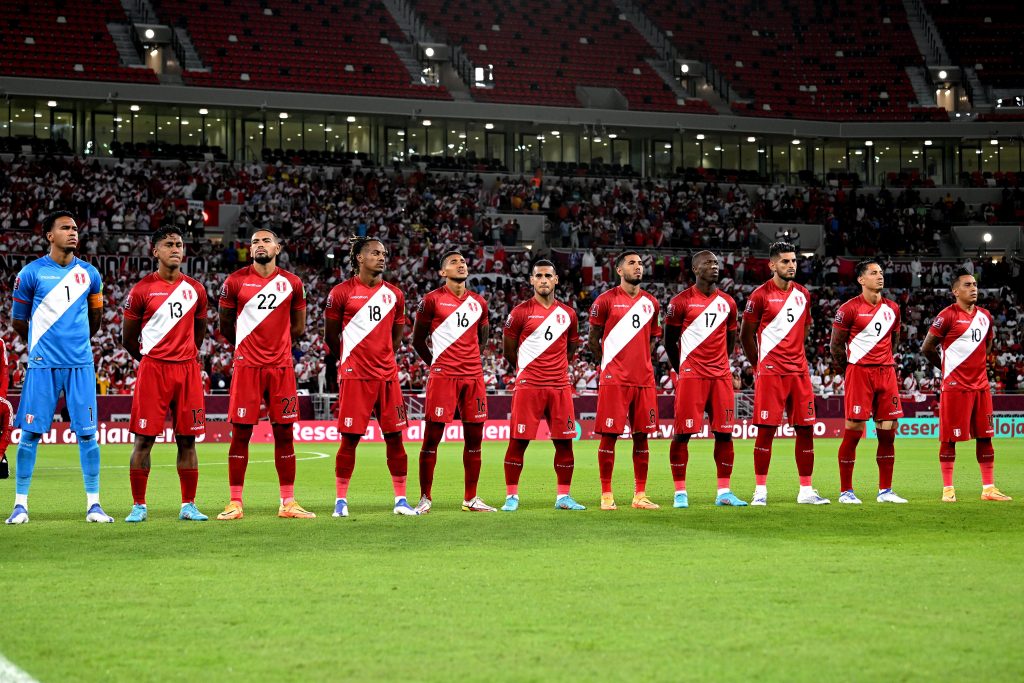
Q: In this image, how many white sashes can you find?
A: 11